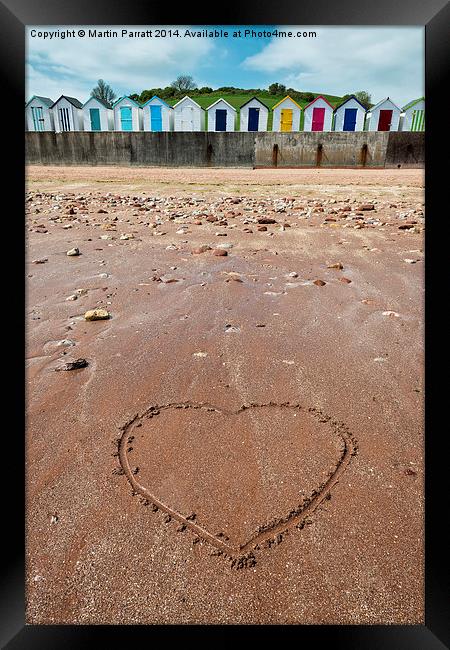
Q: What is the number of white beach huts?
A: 13